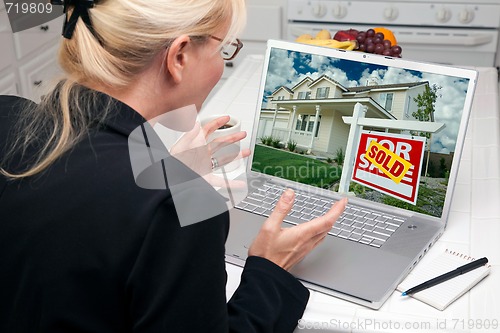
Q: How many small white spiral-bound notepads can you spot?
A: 1